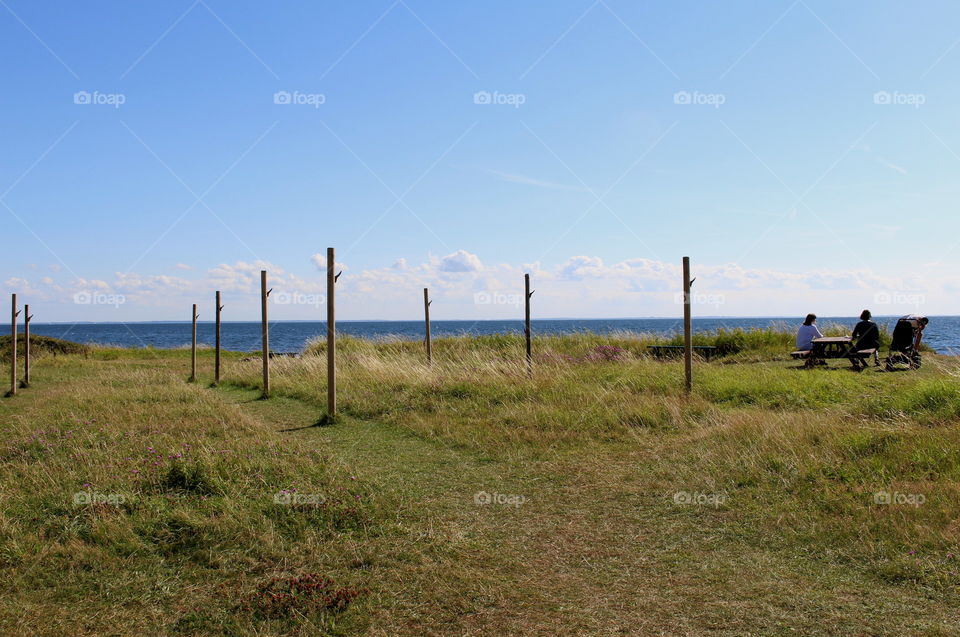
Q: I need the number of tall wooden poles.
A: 9